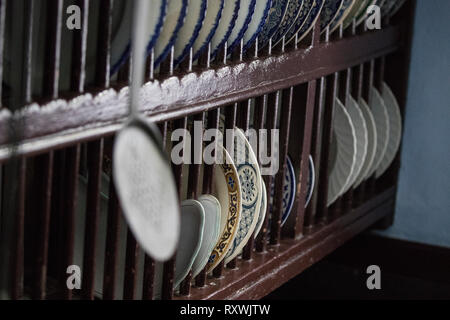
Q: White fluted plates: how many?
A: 5